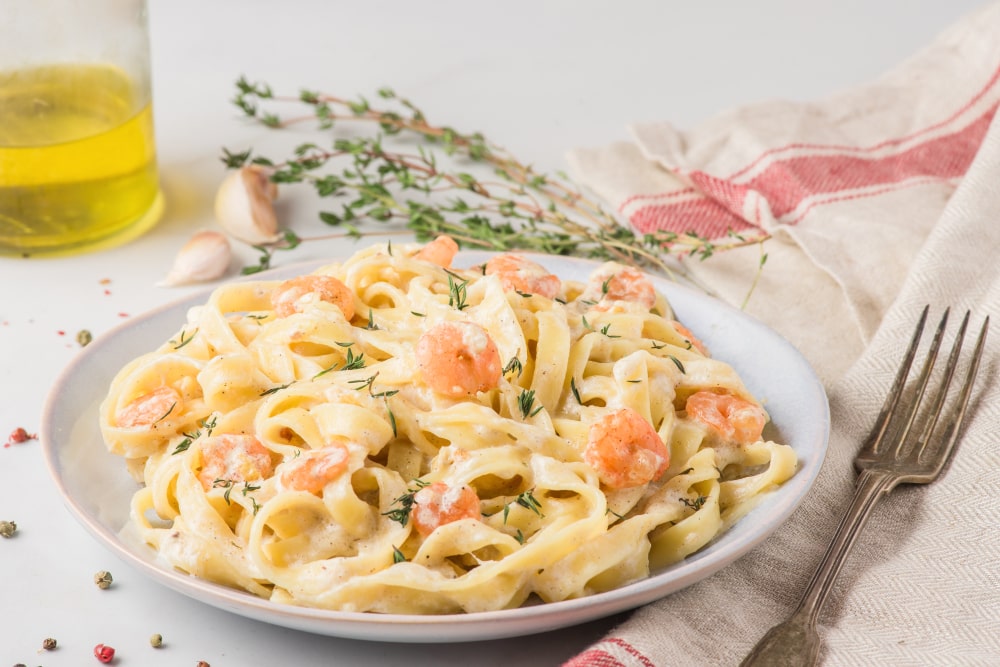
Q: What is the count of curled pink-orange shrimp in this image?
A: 12